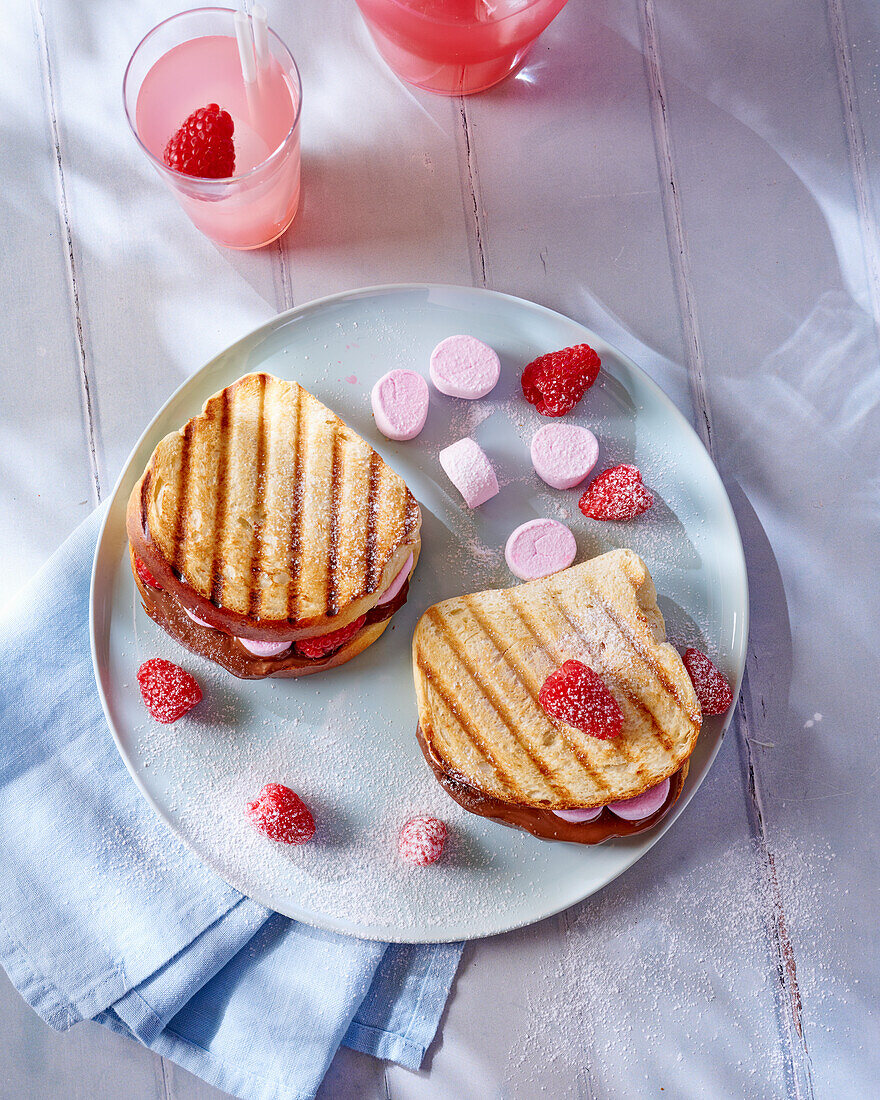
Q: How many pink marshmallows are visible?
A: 10